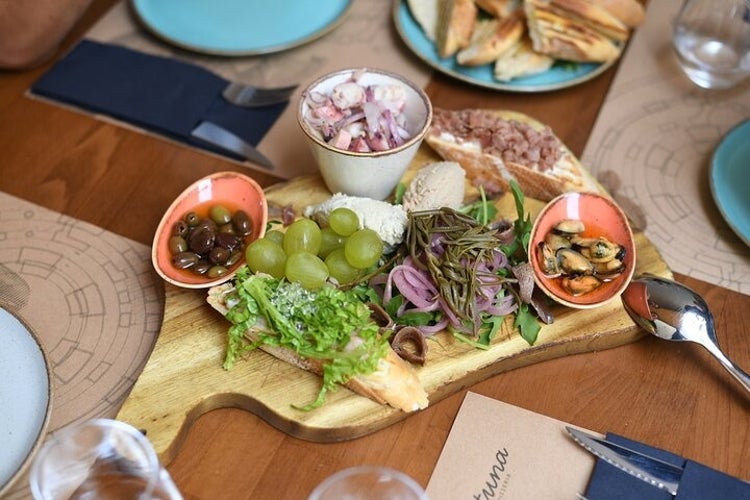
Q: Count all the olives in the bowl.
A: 14